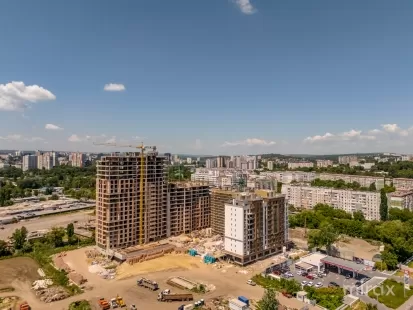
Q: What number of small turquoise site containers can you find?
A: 2